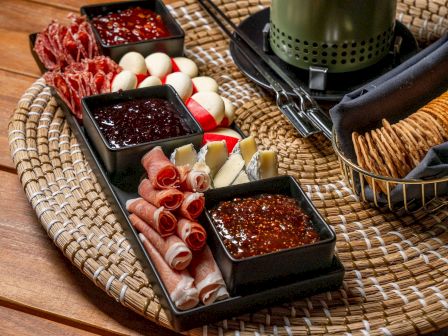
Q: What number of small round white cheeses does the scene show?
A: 10